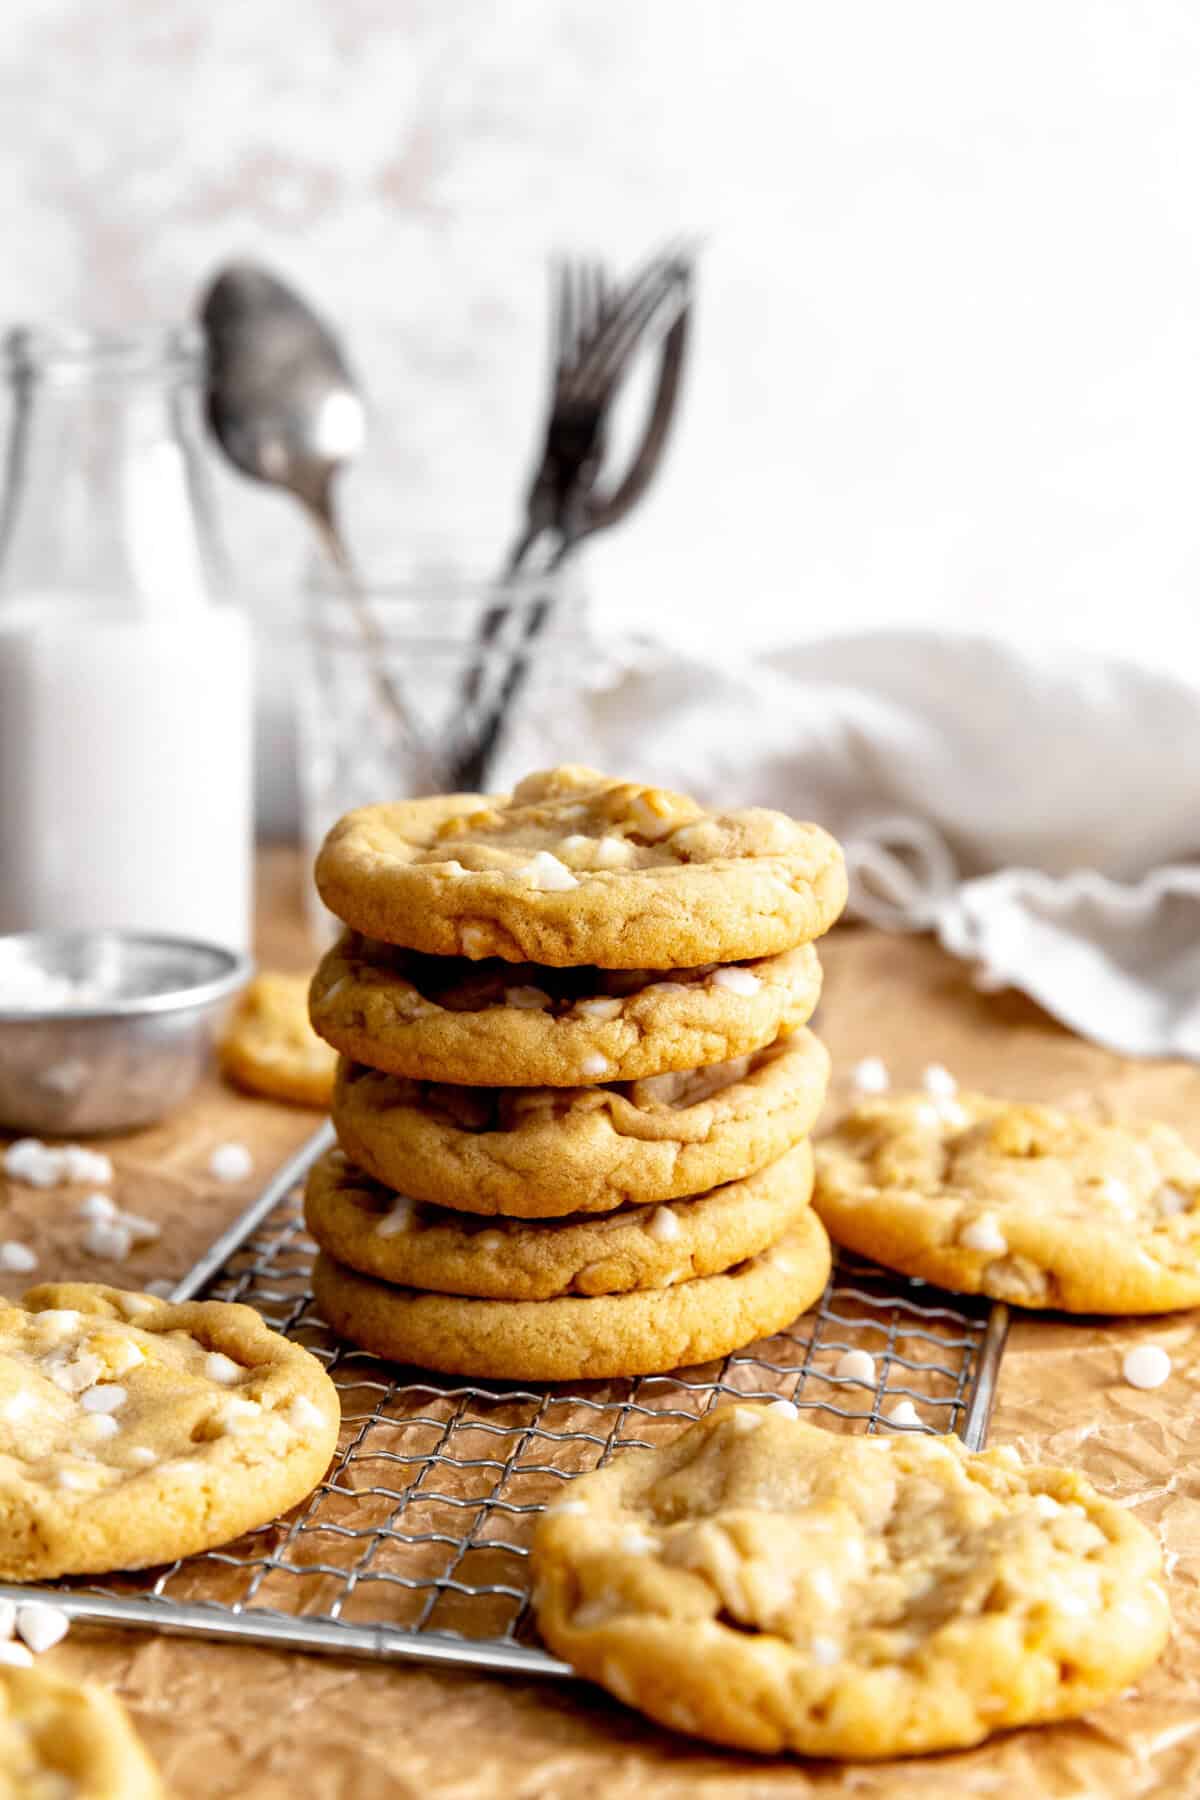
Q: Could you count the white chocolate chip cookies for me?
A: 10